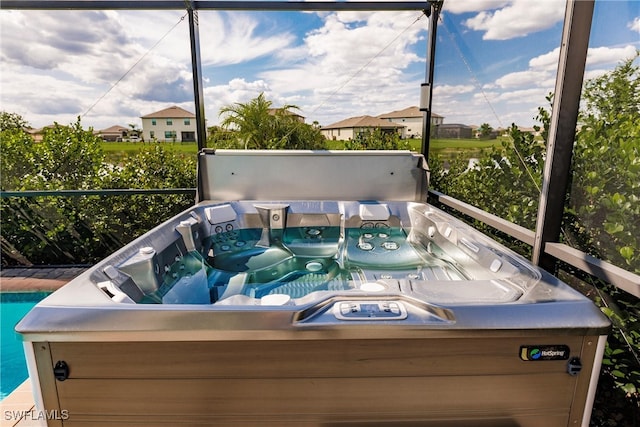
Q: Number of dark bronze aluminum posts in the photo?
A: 3